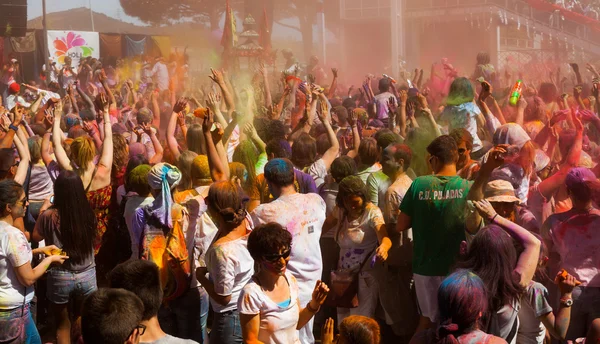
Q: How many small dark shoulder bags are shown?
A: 1